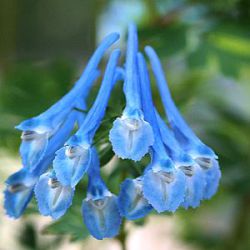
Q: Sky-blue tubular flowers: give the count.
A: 10